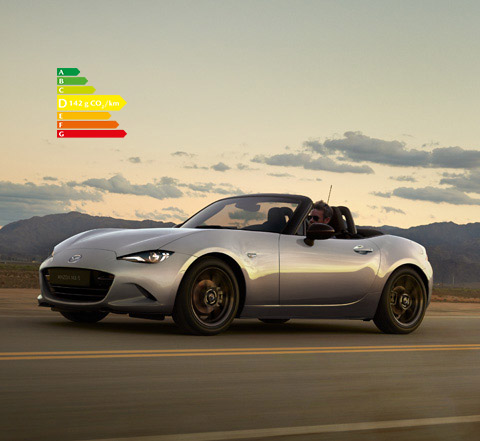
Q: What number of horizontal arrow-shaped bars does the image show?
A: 7